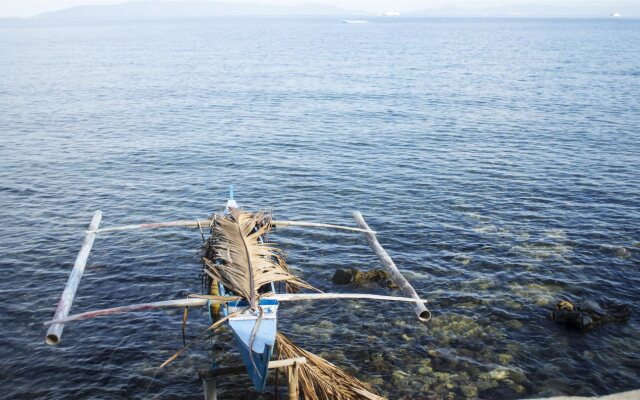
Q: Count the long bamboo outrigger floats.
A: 2